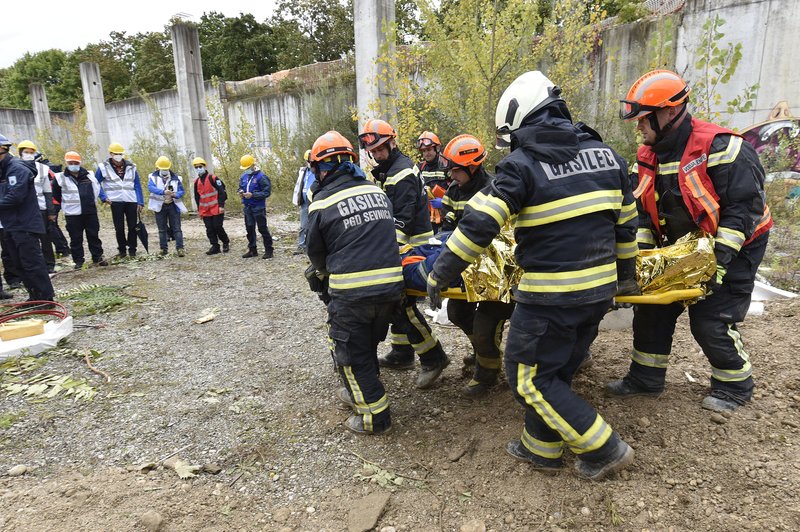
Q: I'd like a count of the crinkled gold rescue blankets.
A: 1